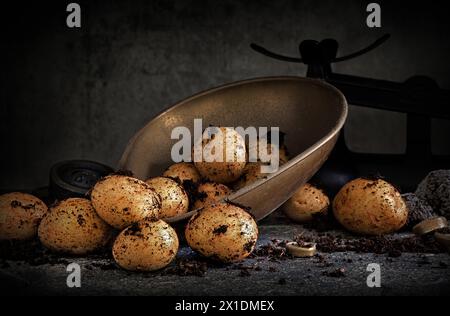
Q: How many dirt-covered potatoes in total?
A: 13